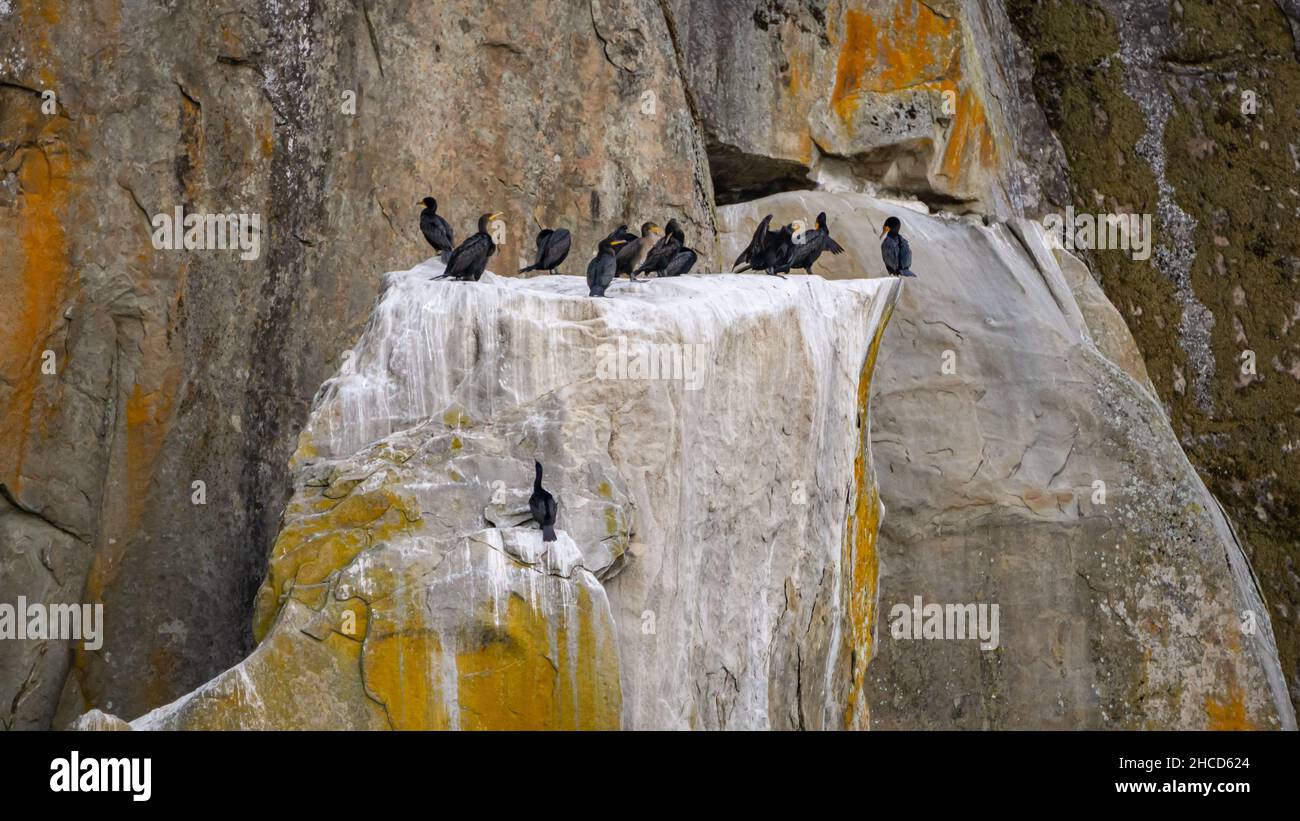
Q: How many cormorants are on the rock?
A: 12